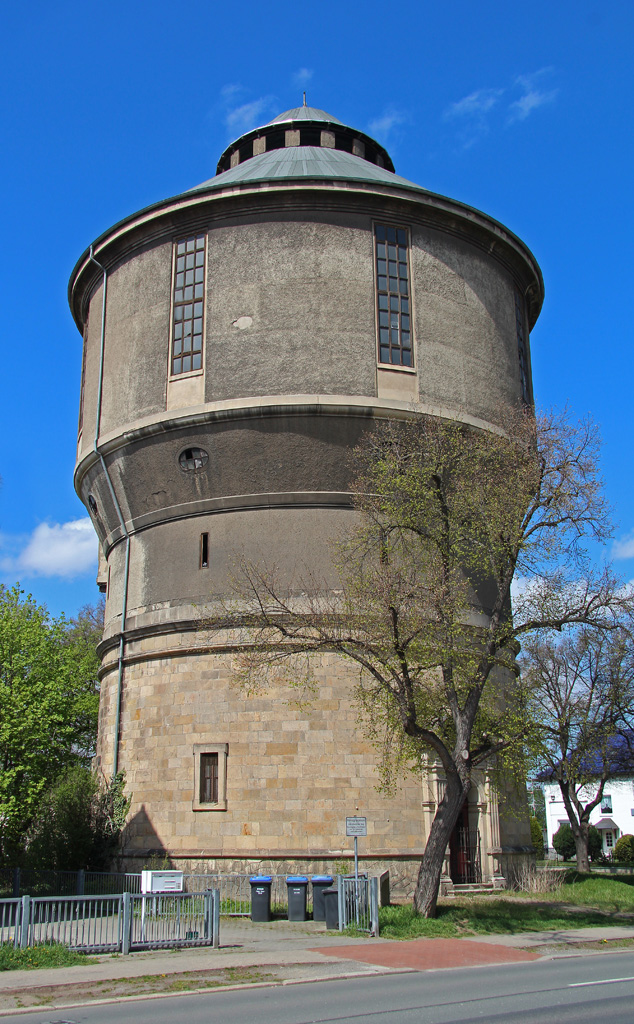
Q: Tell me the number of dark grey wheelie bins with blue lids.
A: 3